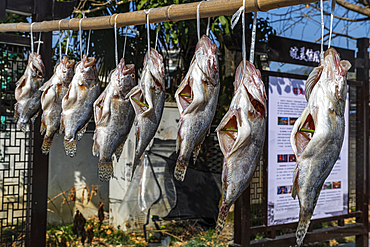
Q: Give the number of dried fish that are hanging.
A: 8